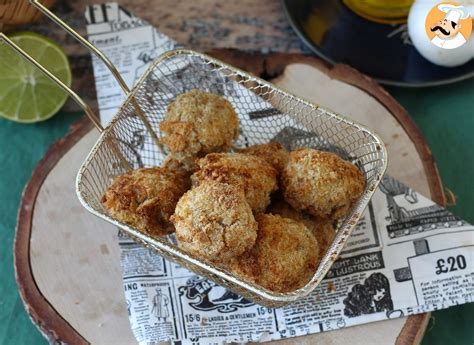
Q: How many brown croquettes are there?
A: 8